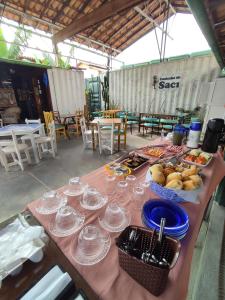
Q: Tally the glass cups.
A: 12